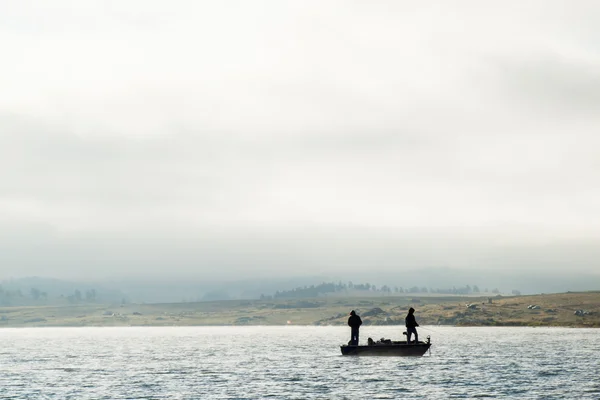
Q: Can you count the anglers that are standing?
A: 2